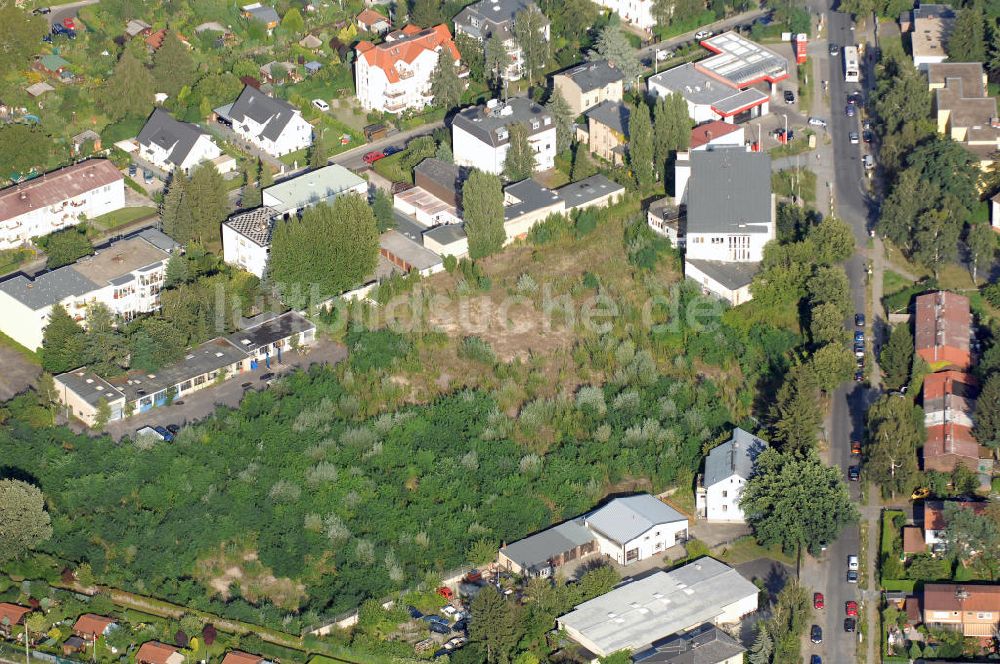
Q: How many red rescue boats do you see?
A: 0